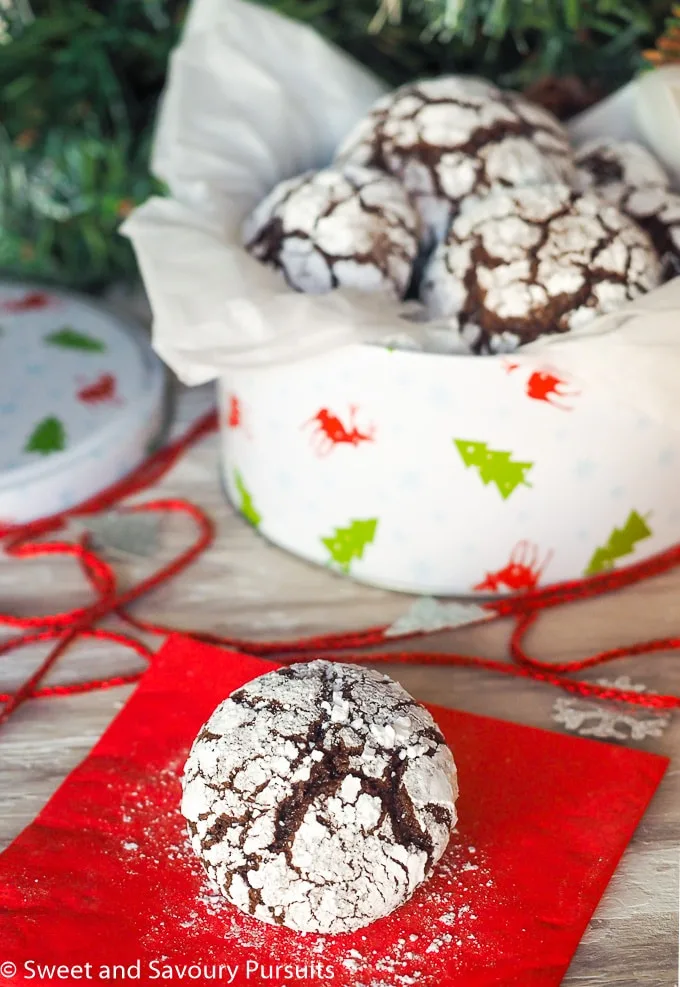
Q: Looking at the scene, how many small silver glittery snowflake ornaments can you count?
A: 1